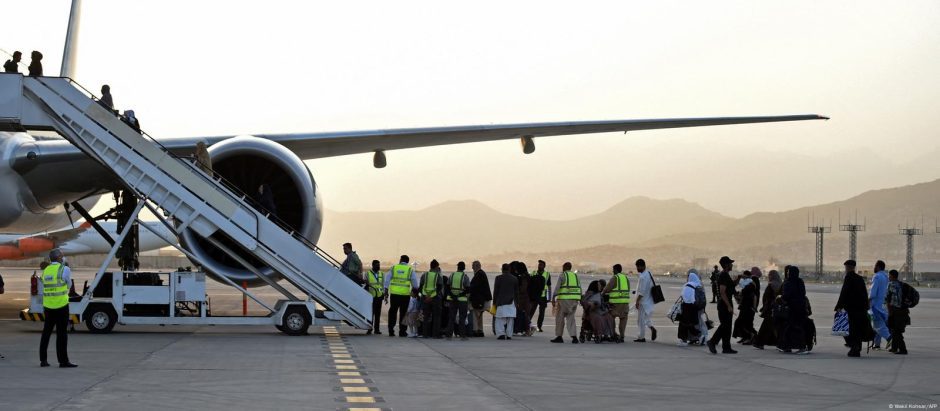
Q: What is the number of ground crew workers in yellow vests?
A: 8